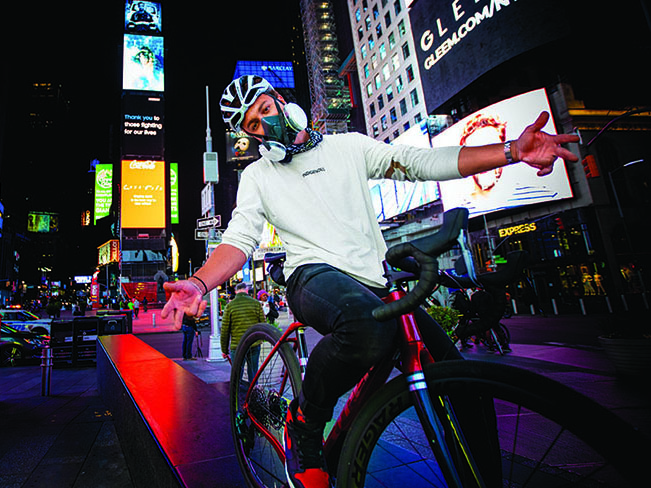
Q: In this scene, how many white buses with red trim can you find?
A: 0